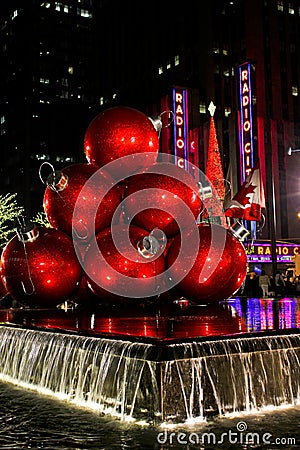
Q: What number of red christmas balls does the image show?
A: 6